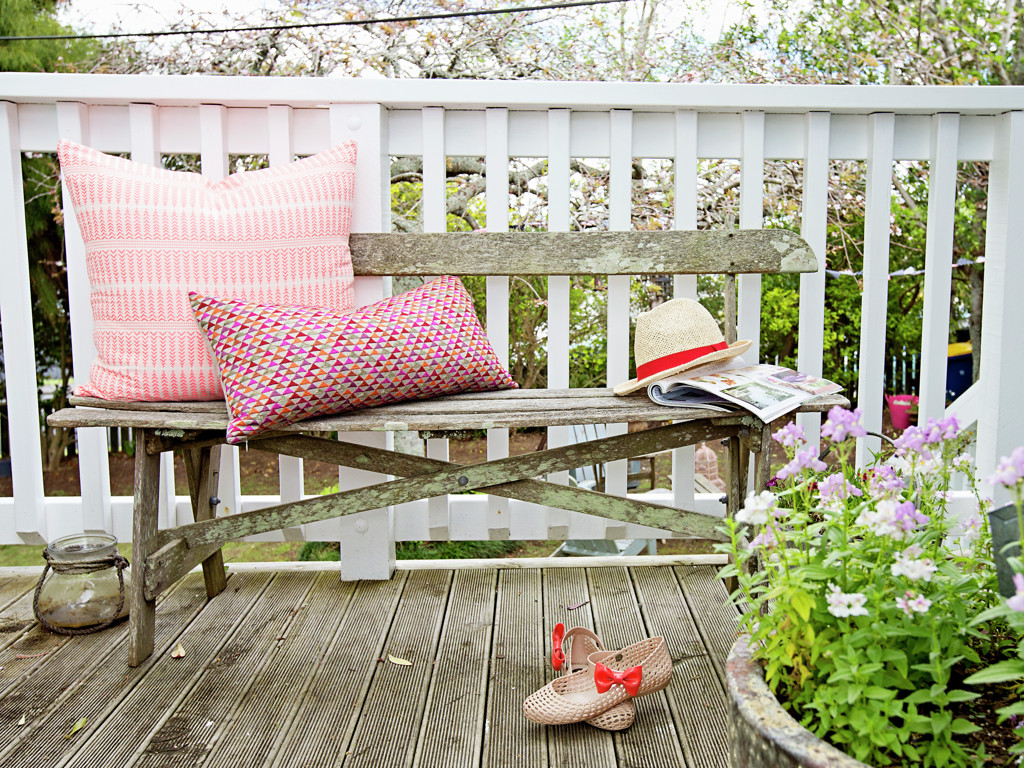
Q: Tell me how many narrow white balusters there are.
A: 14